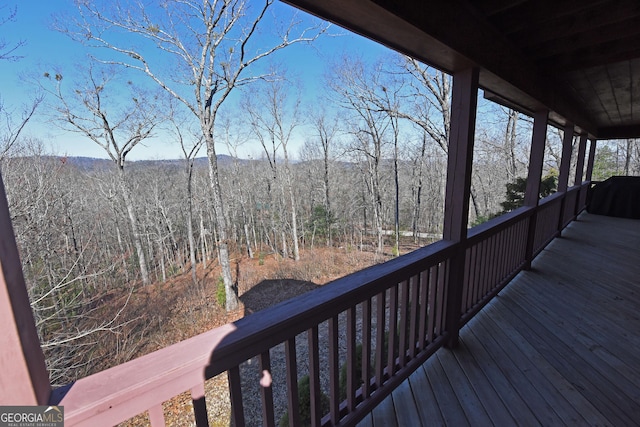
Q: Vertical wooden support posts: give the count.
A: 6